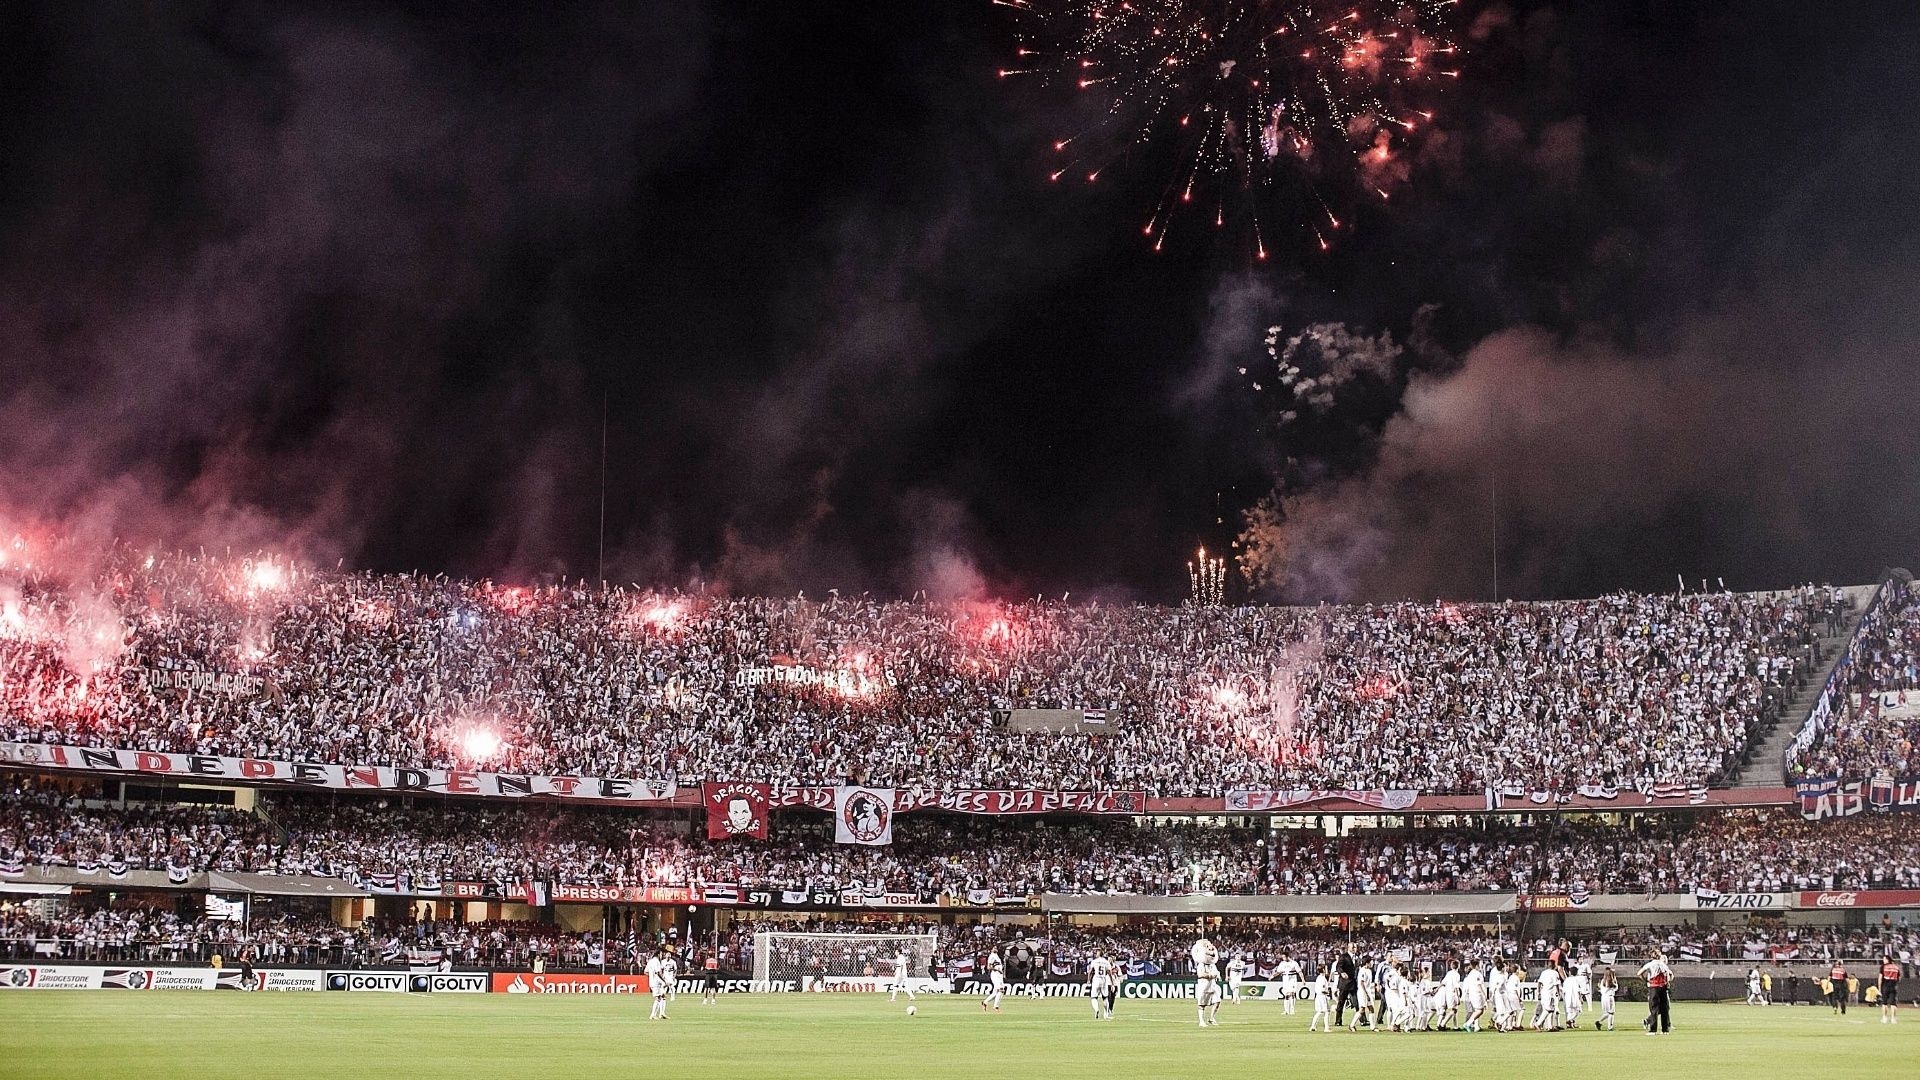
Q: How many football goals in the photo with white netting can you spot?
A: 1